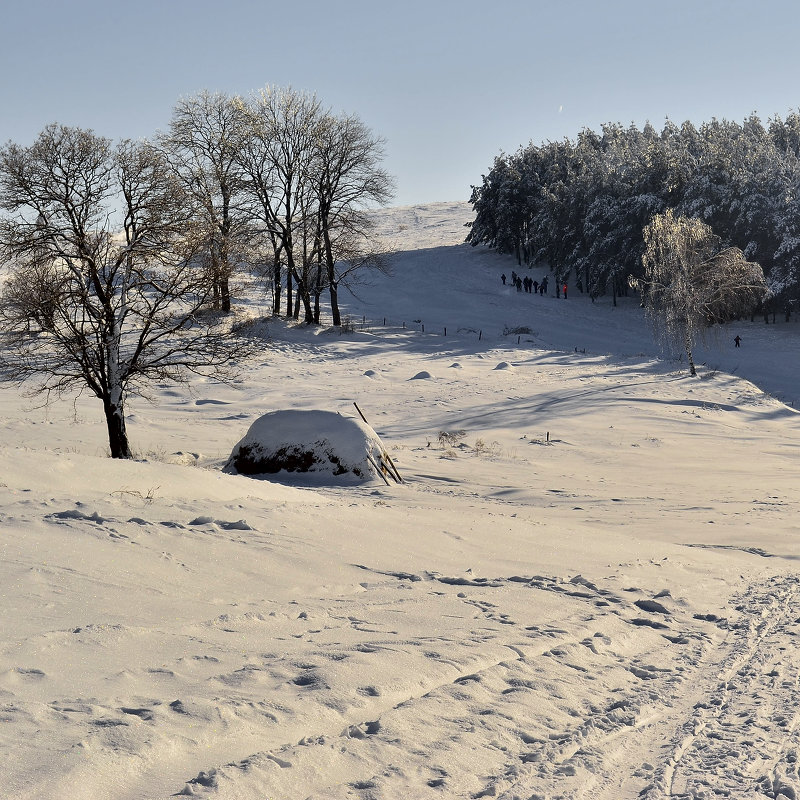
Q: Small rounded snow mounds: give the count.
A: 4